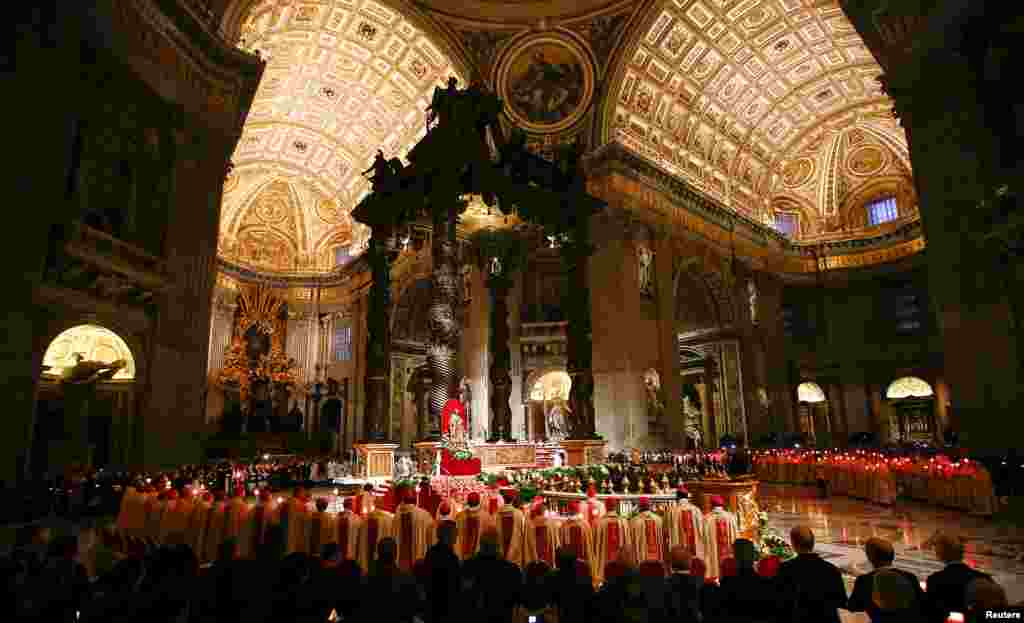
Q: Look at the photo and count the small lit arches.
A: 4